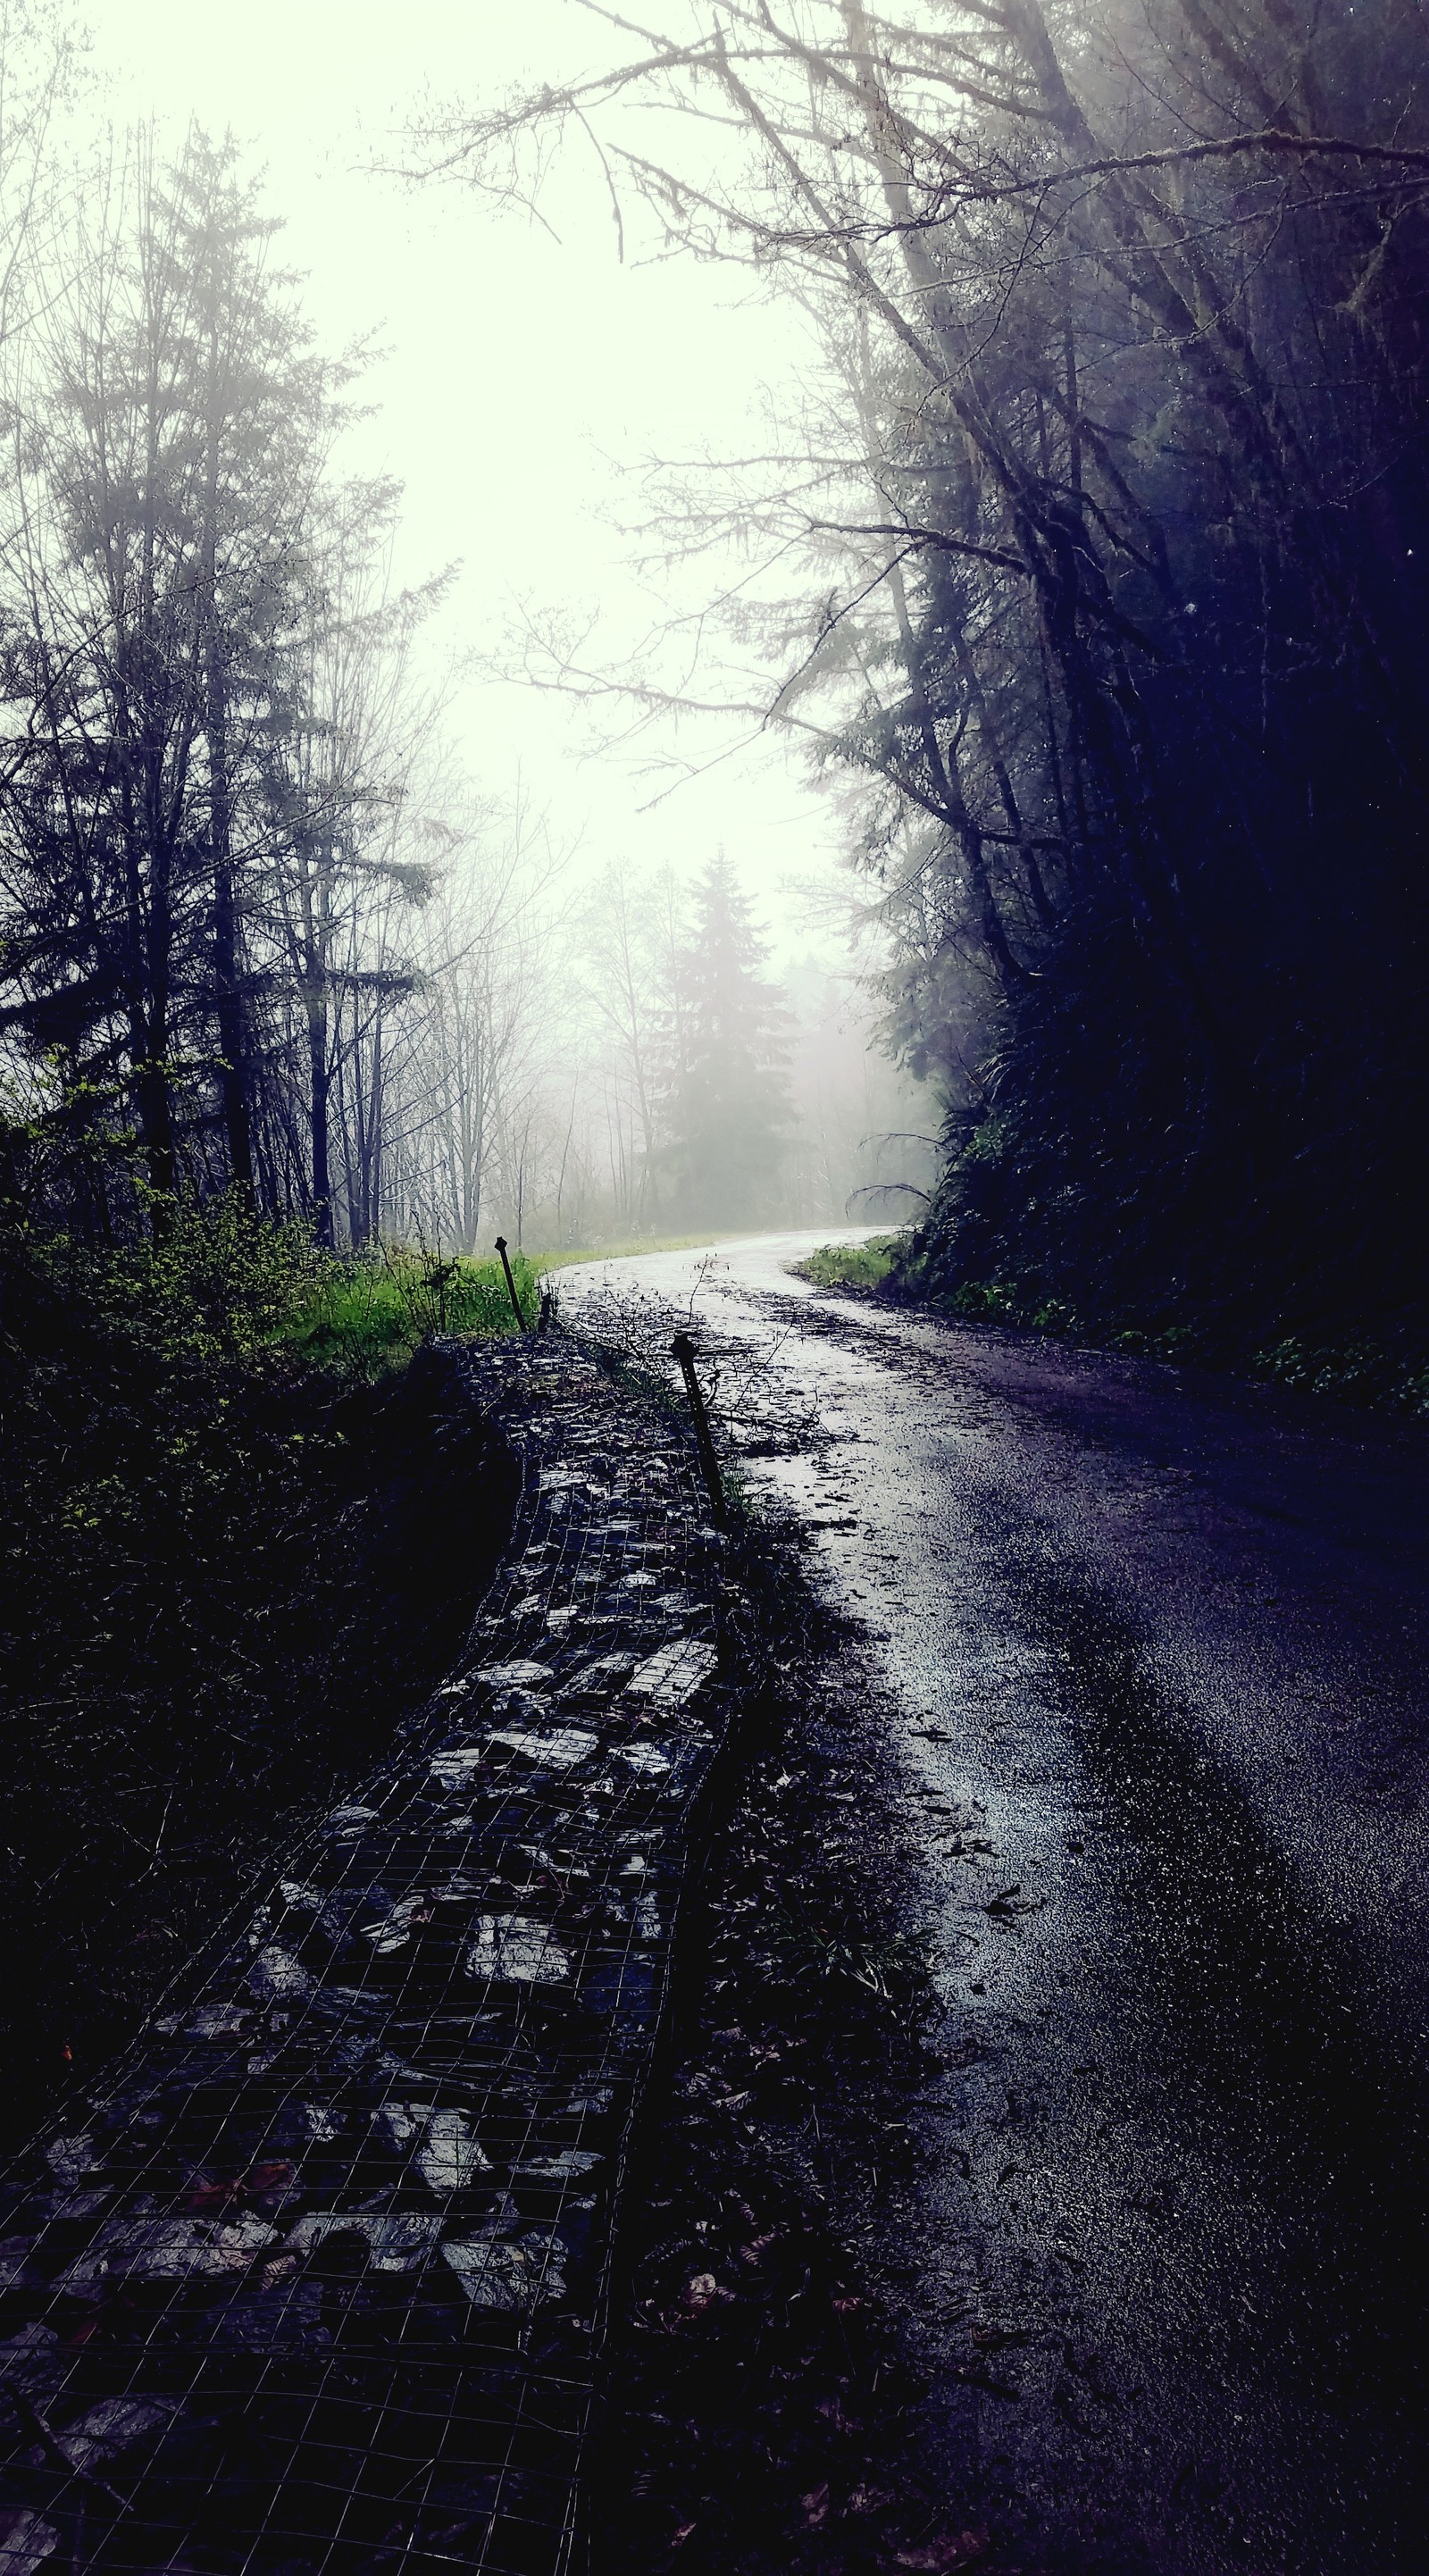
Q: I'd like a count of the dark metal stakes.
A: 2